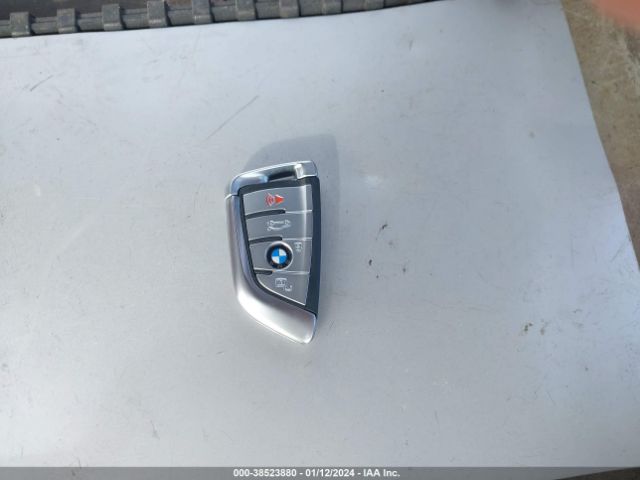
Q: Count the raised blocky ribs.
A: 9